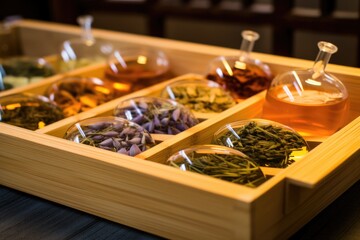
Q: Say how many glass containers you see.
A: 12